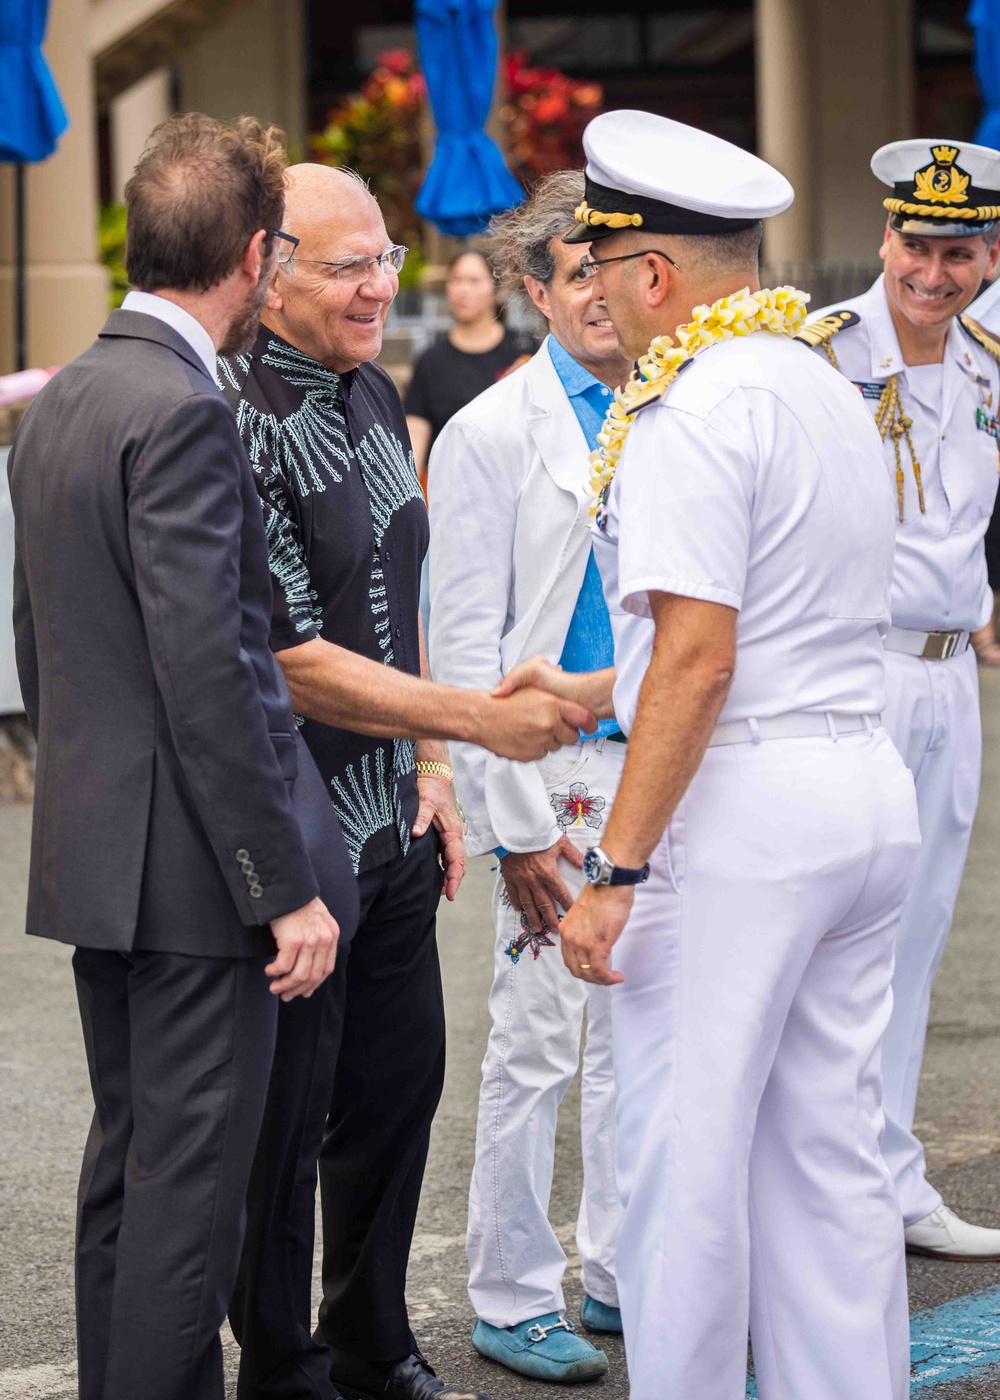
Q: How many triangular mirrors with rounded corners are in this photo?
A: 0